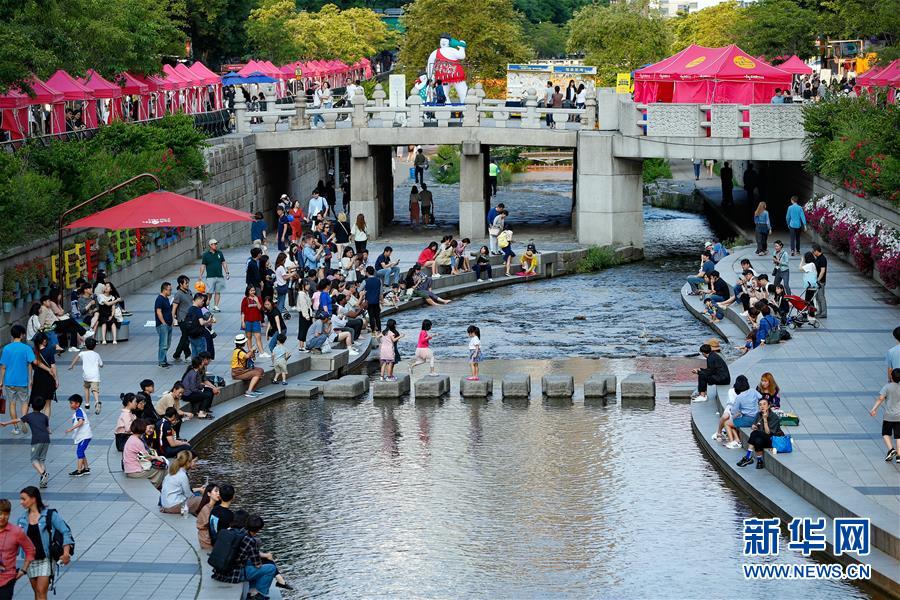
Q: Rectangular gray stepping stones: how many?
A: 8